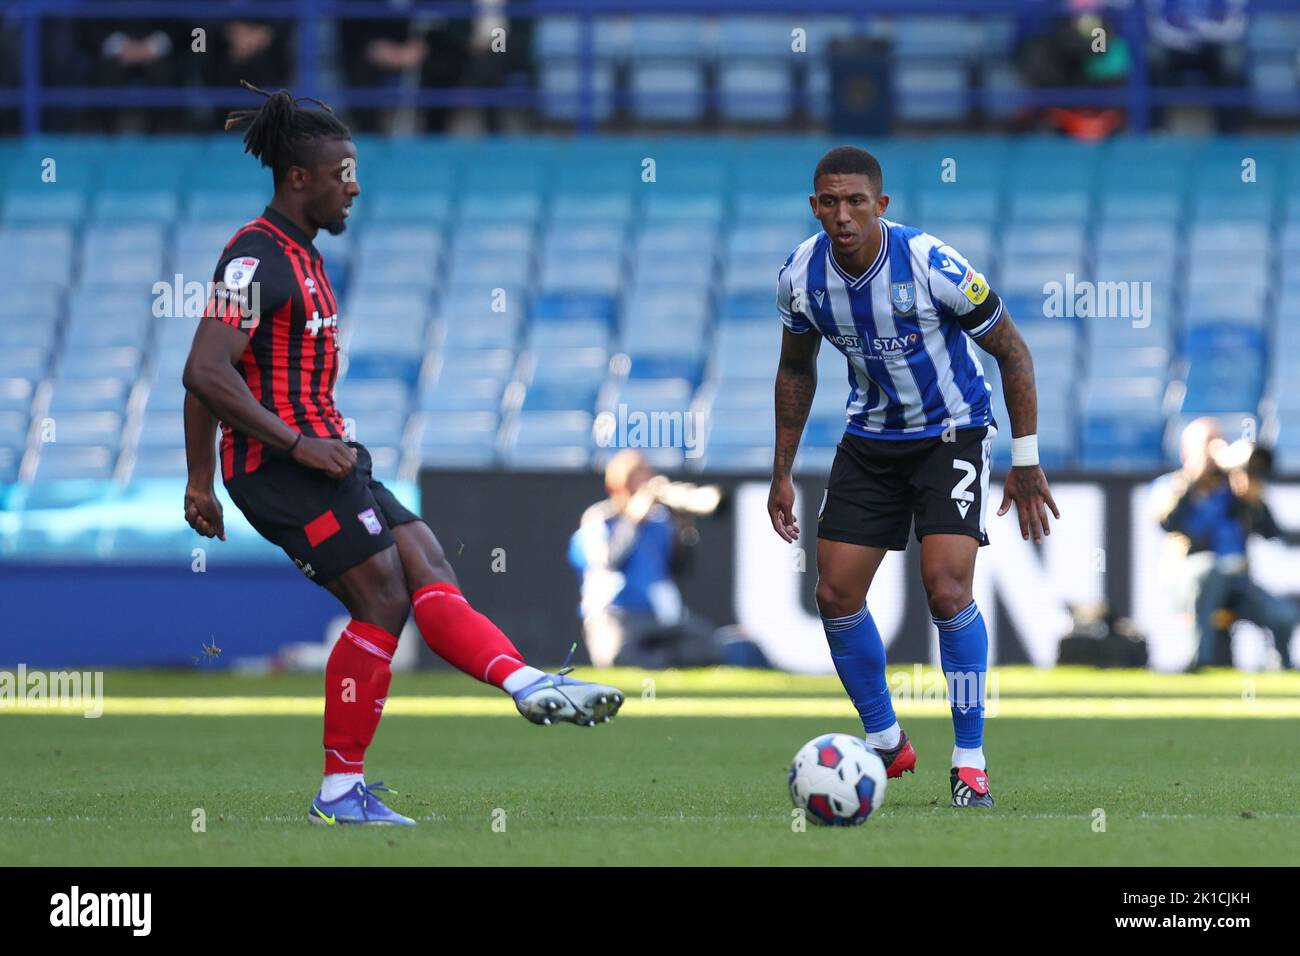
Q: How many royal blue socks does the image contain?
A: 2